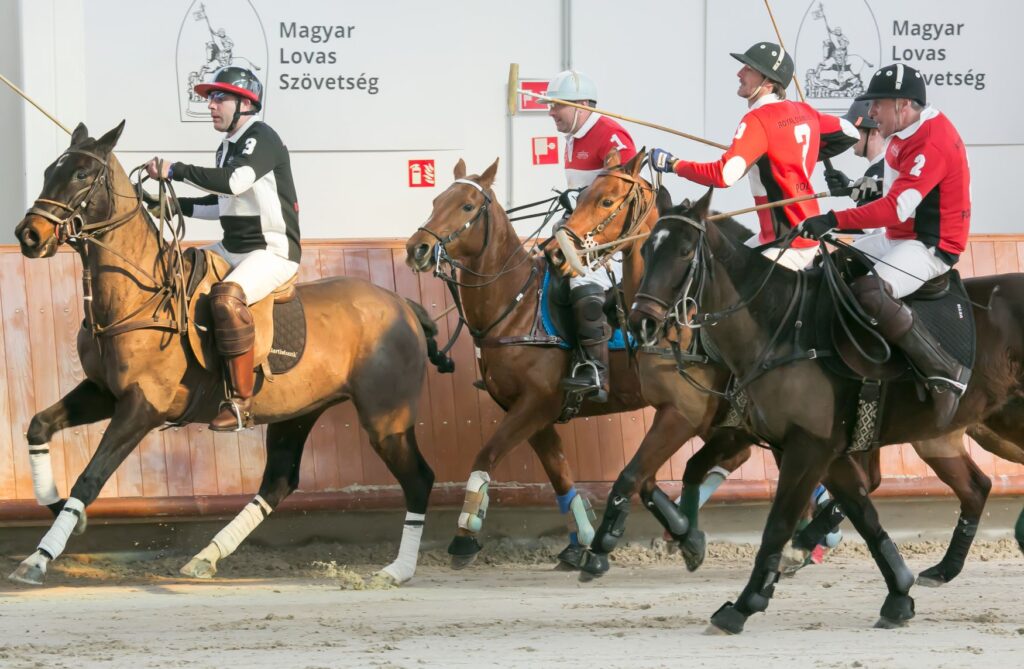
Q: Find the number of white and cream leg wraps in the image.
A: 4